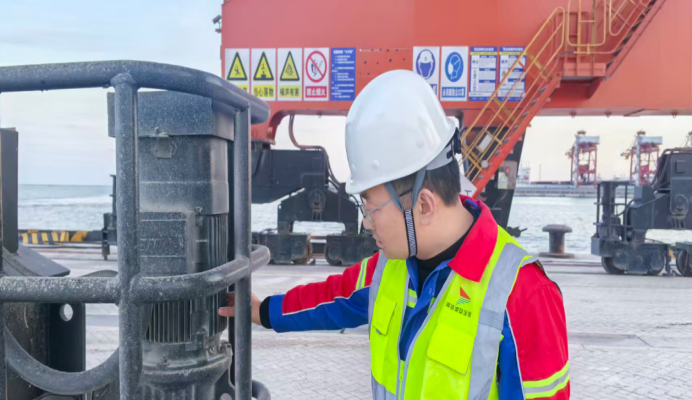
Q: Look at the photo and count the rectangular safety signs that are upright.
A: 9